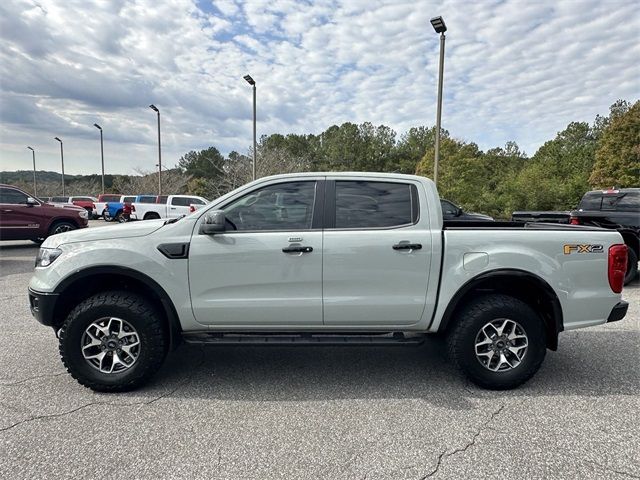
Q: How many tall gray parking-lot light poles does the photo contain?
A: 6